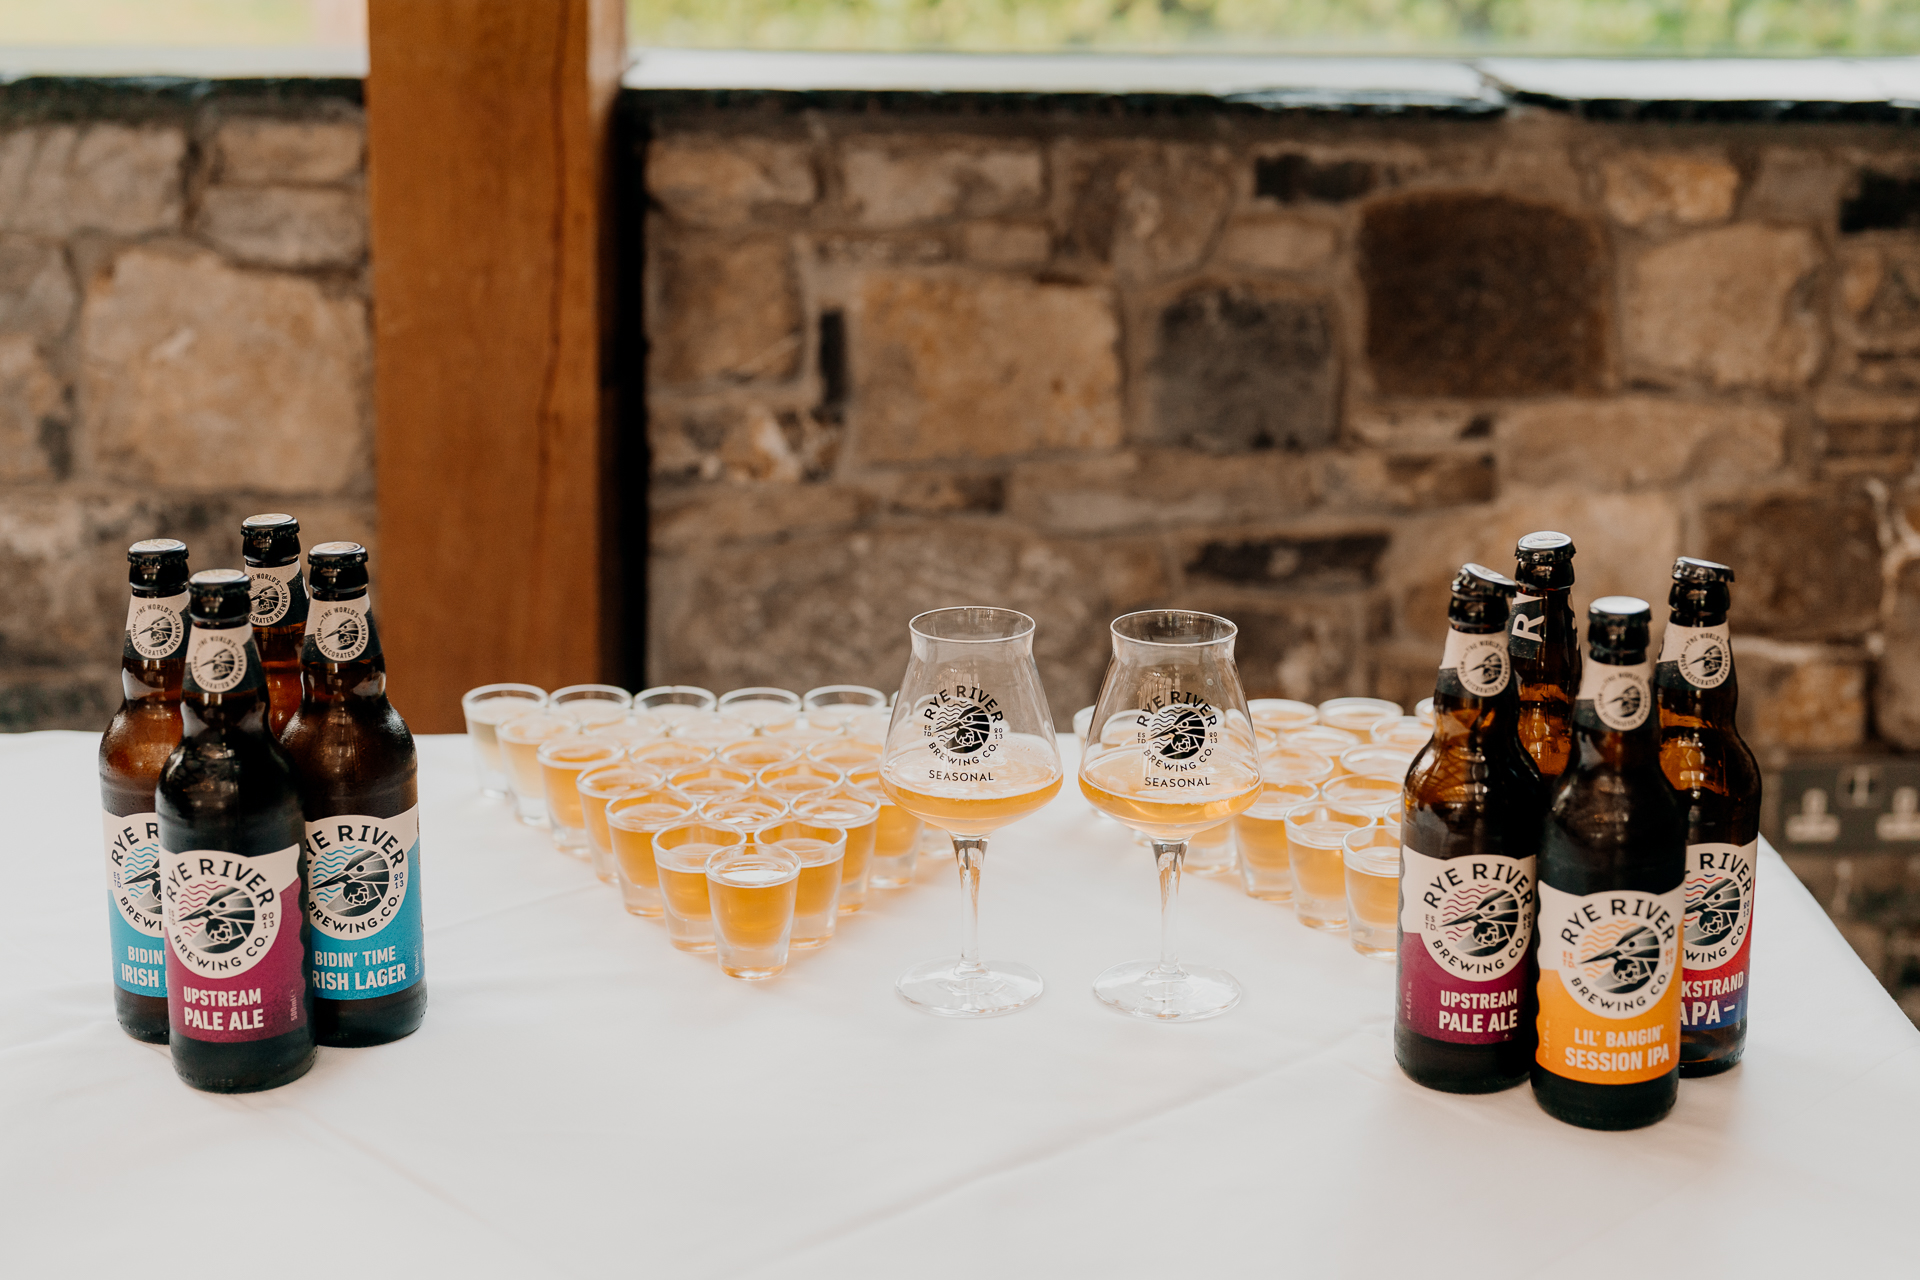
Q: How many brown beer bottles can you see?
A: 8